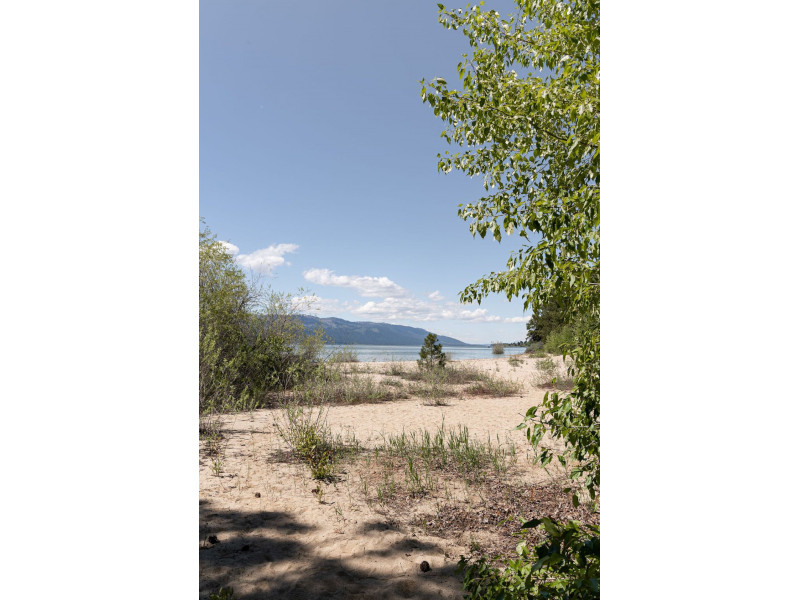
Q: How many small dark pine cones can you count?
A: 4